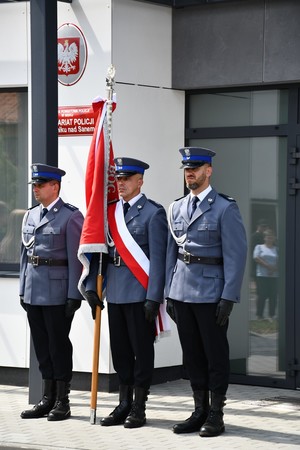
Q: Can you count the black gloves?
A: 6